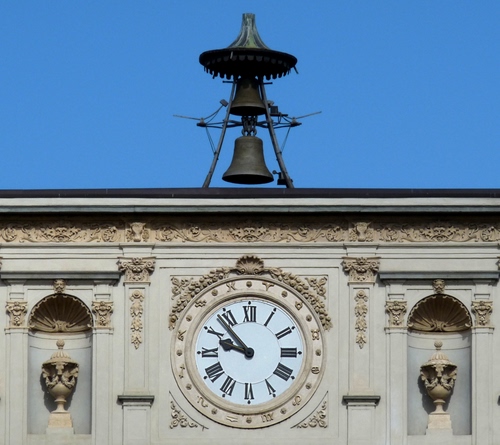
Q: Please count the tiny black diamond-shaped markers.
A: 12